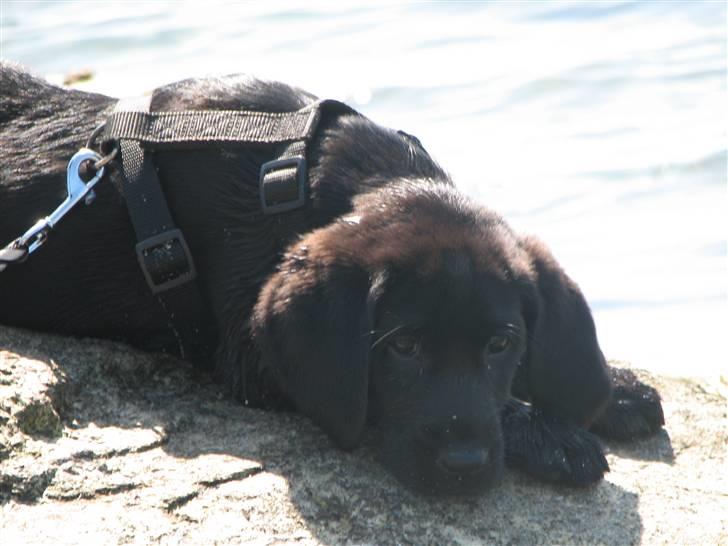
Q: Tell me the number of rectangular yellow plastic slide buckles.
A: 0